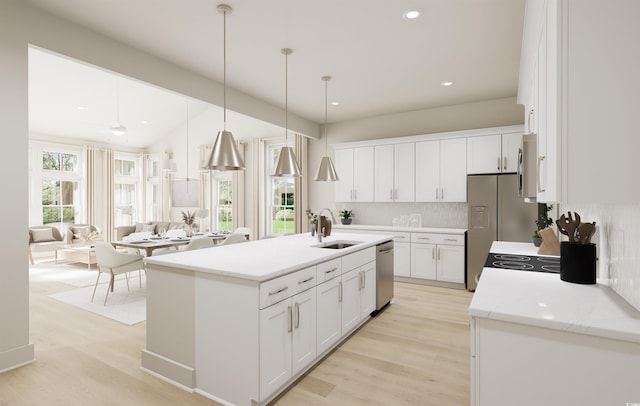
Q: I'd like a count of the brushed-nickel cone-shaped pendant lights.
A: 3